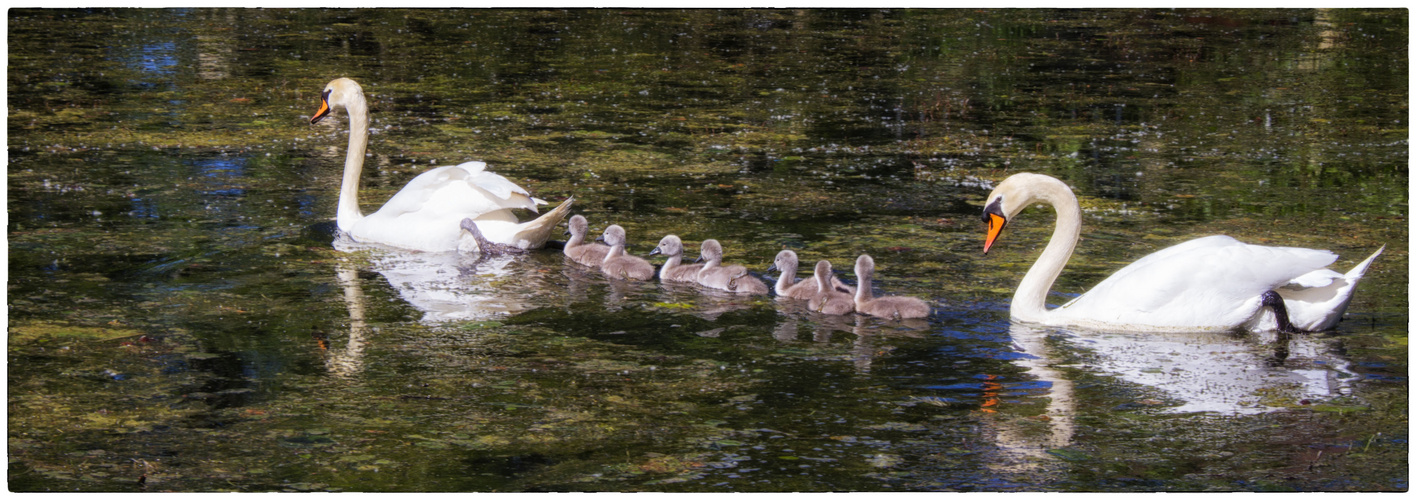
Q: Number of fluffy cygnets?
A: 7